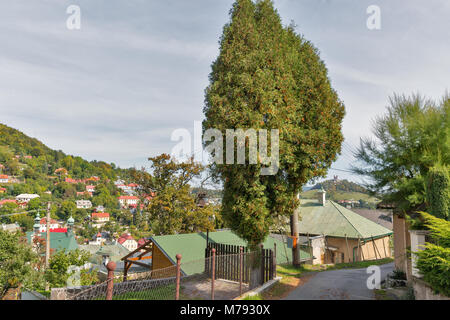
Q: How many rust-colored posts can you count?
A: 4